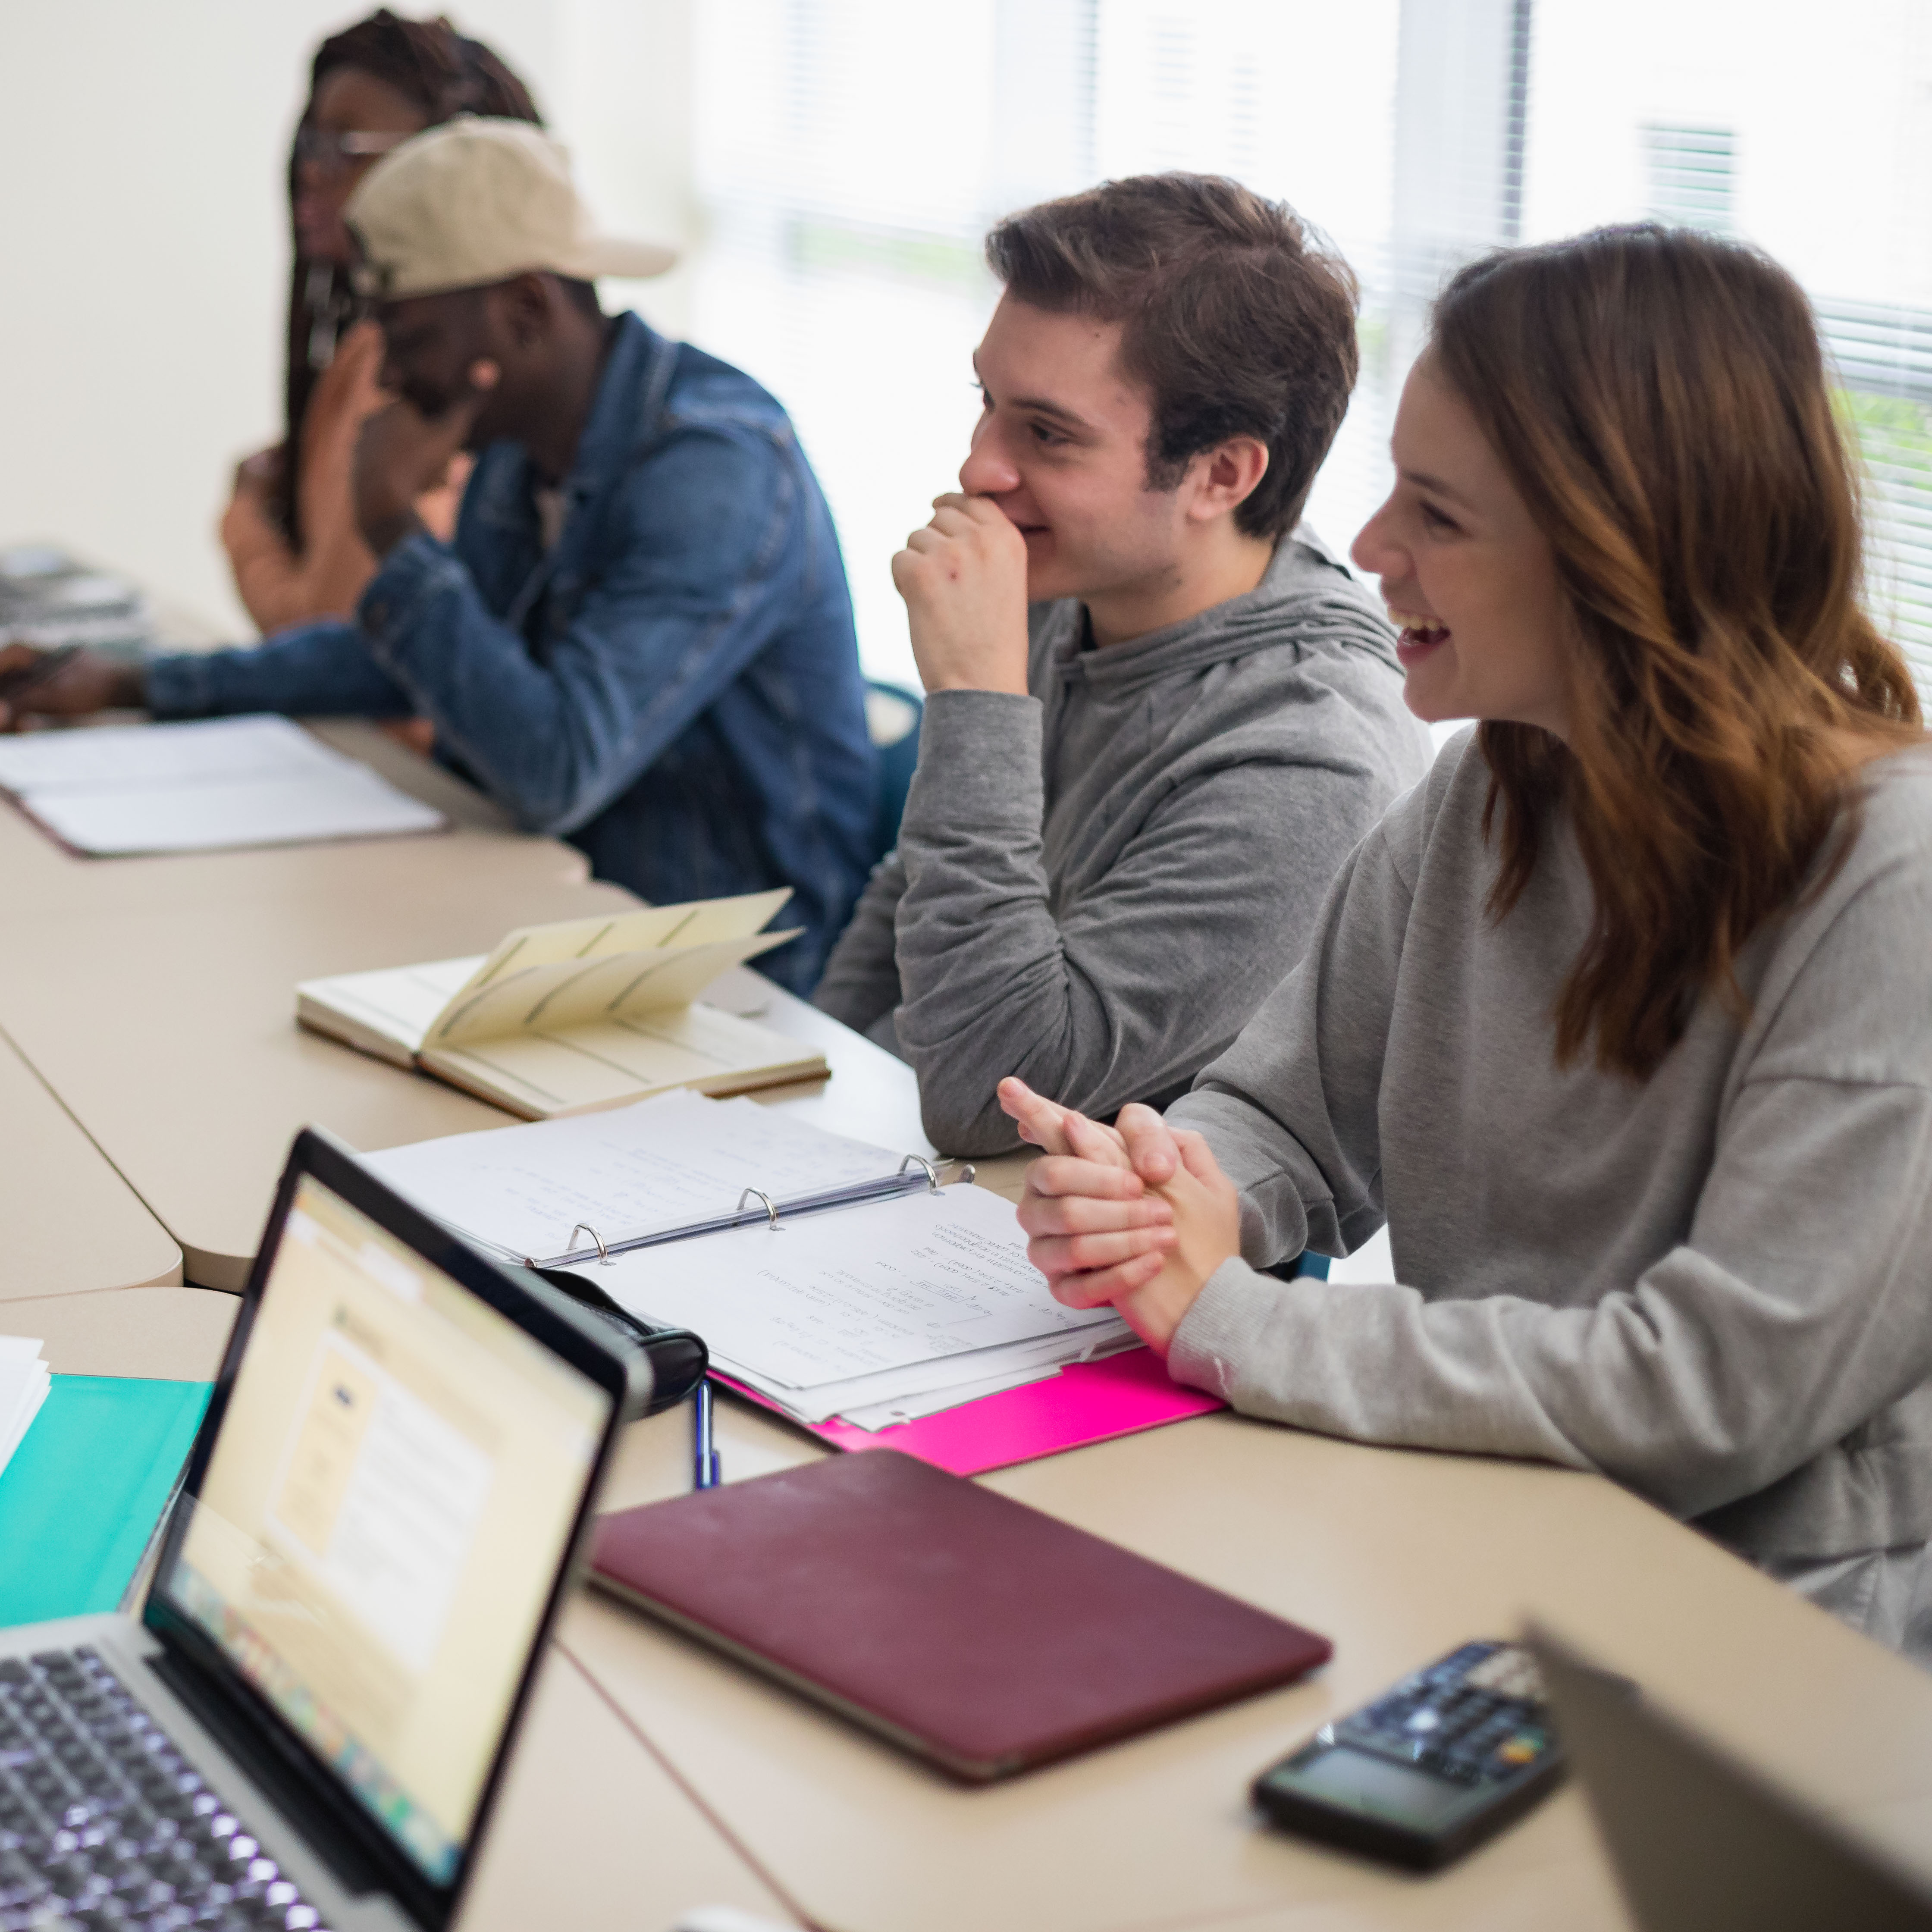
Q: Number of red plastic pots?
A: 0